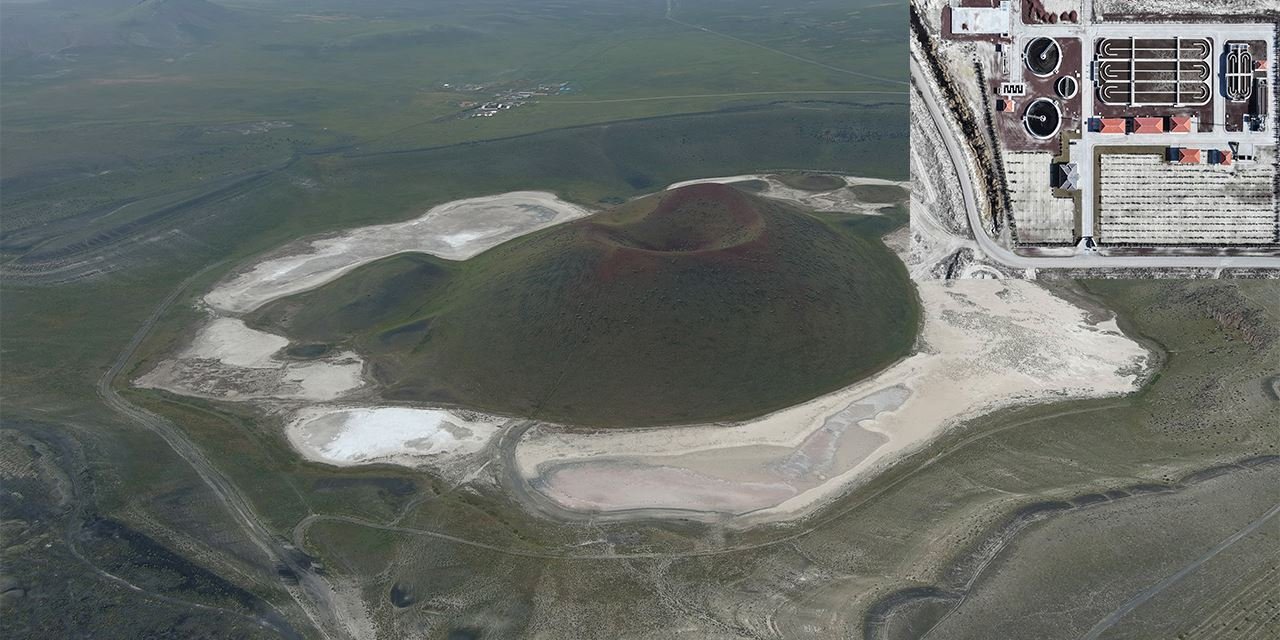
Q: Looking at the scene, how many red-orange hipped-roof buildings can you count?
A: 7